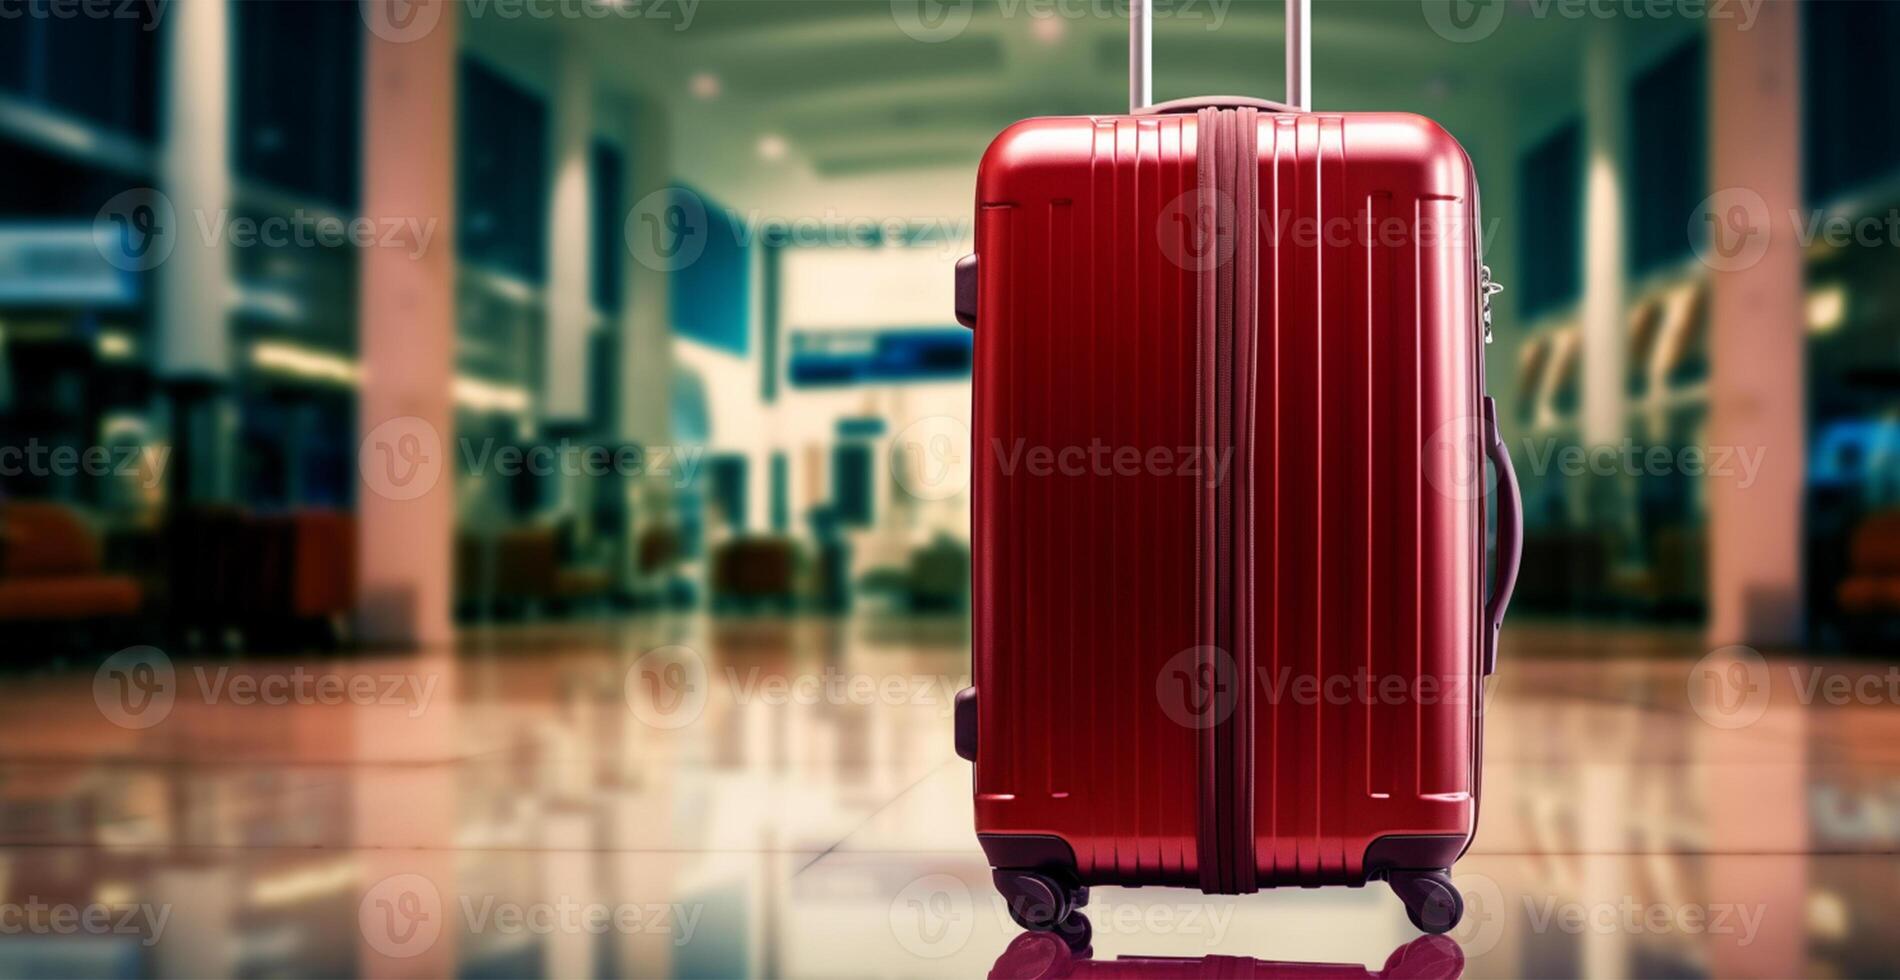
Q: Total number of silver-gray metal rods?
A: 2